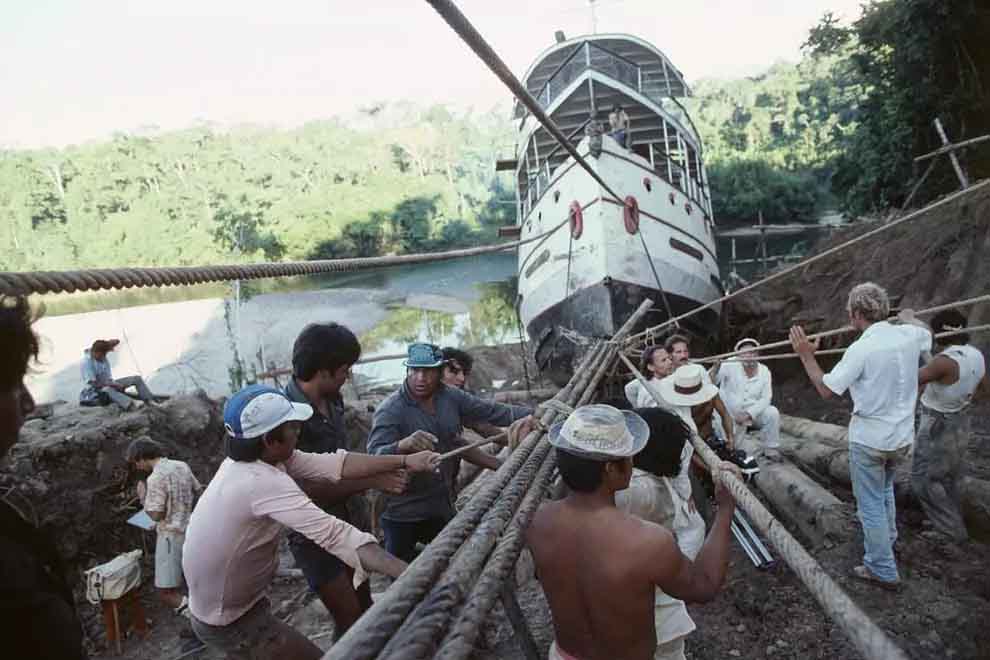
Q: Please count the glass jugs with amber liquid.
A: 0